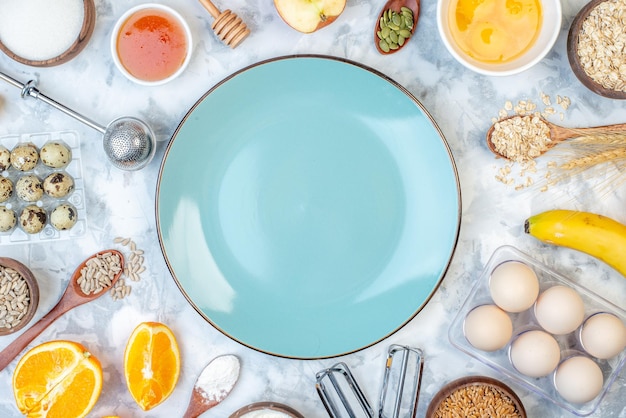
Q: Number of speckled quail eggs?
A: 9